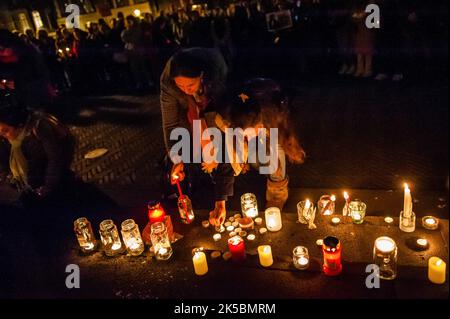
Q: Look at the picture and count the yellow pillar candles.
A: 3